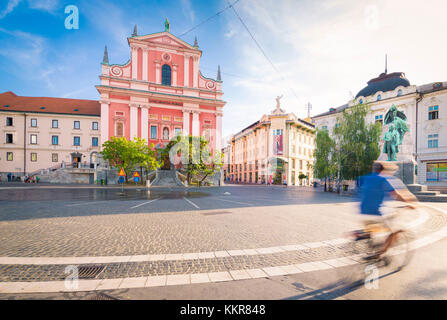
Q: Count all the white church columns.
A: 12